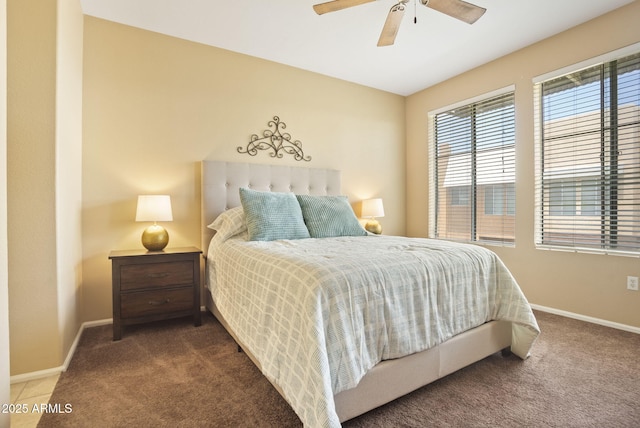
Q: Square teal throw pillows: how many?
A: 2